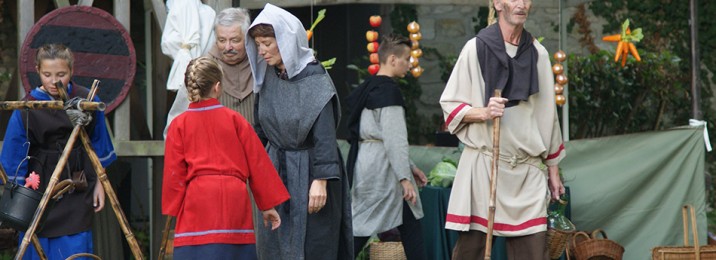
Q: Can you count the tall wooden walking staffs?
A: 1